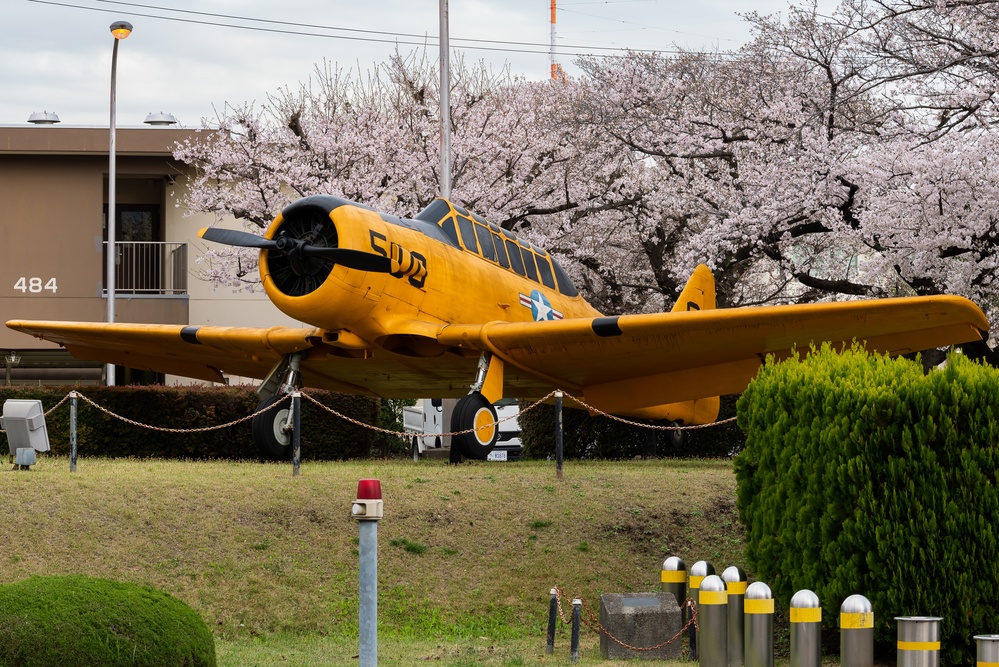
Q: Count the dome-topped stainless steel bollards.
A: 7